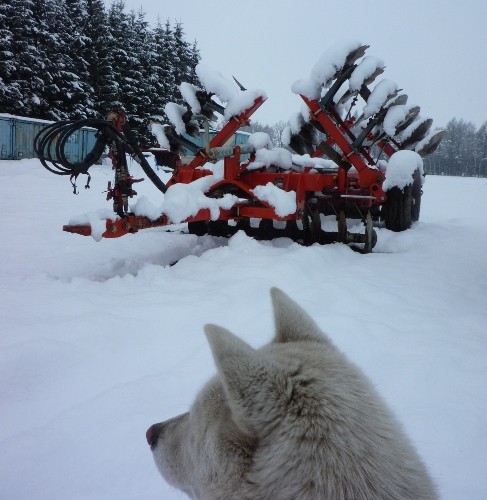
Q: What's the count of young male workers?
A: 0